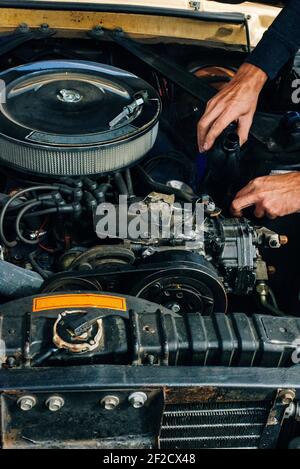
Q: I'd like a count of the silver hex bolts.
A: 4